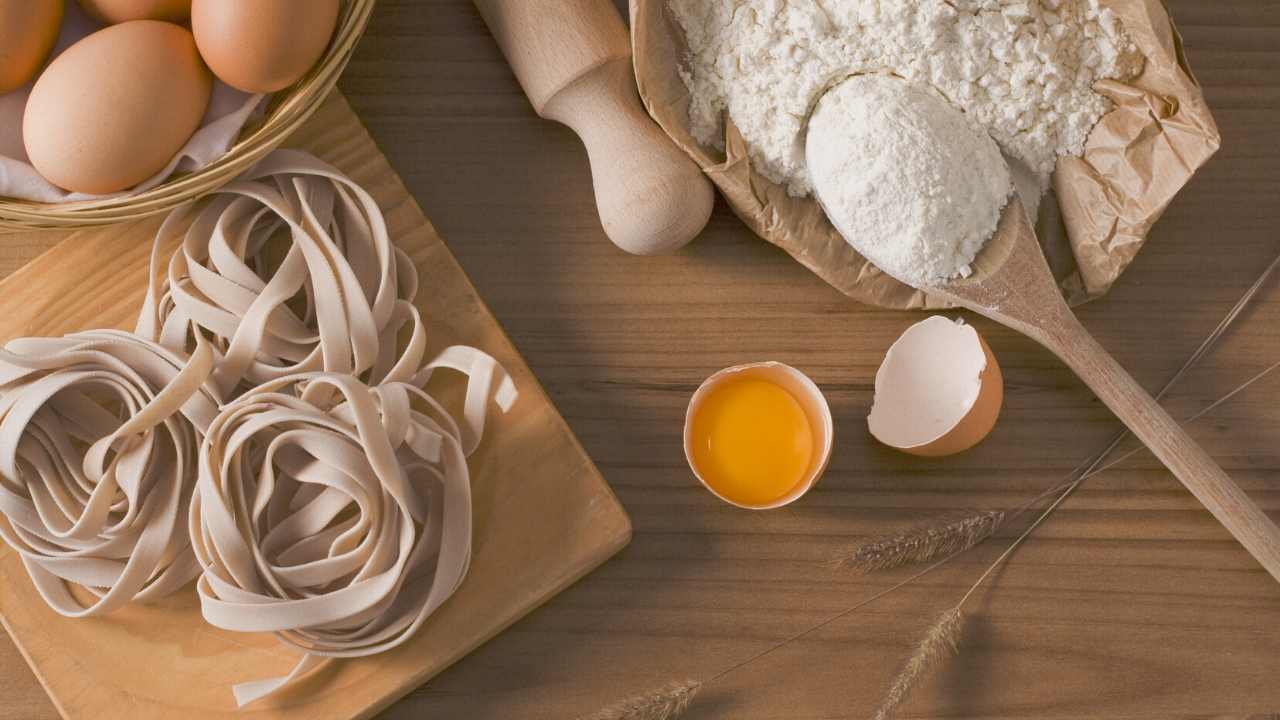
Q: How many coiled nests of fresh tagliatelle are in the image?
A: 3